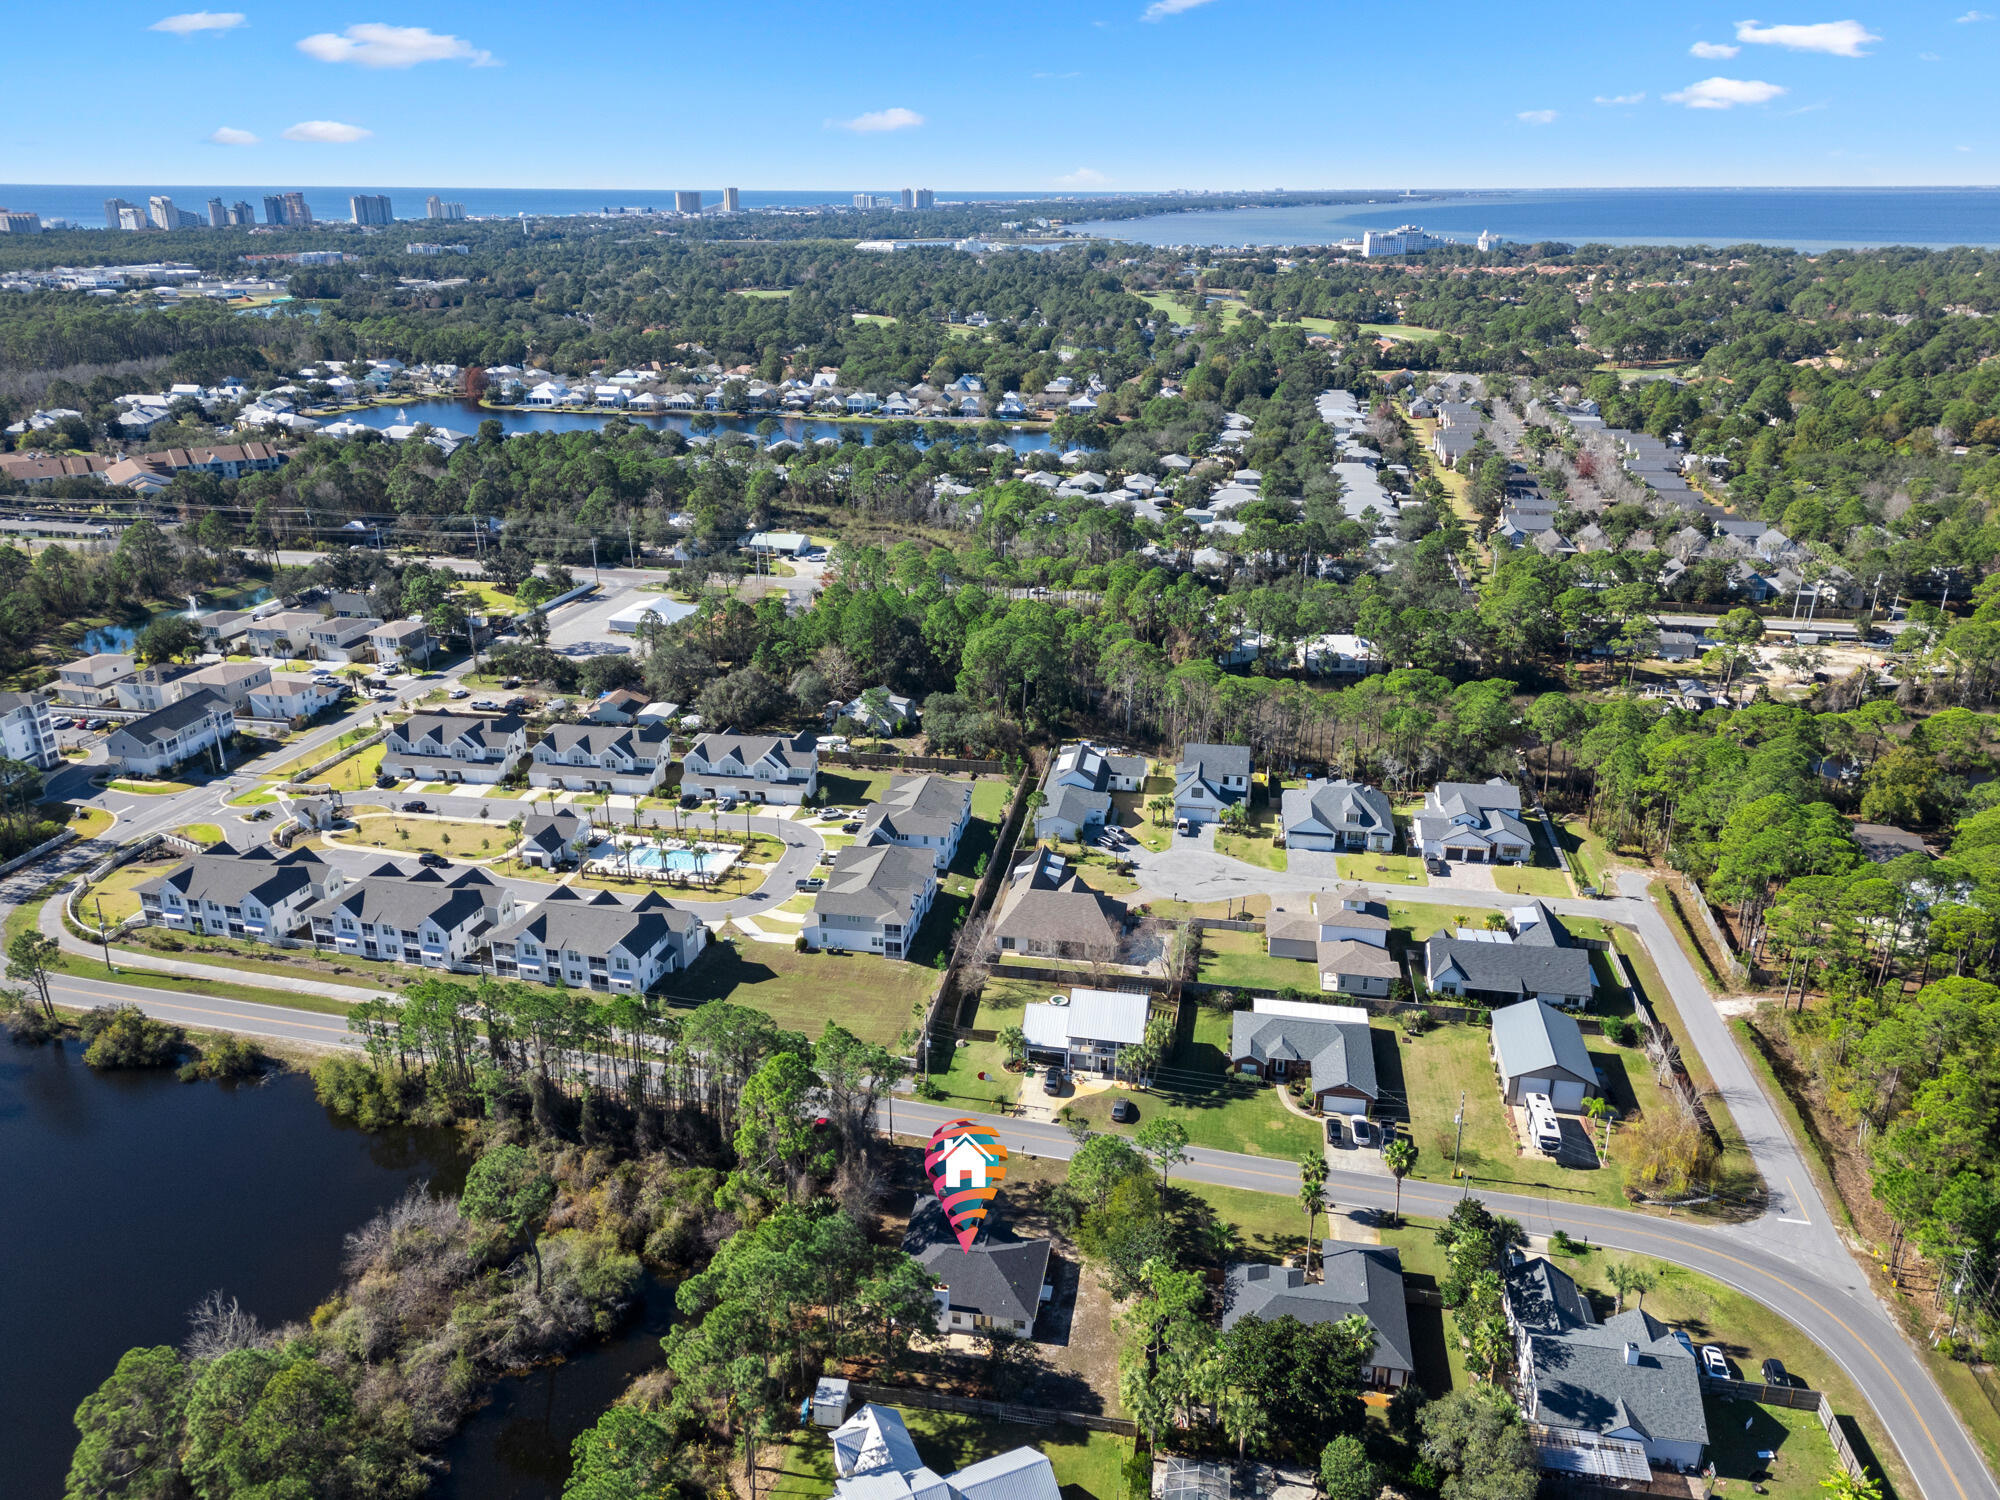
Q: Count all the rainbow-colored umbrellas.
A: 0